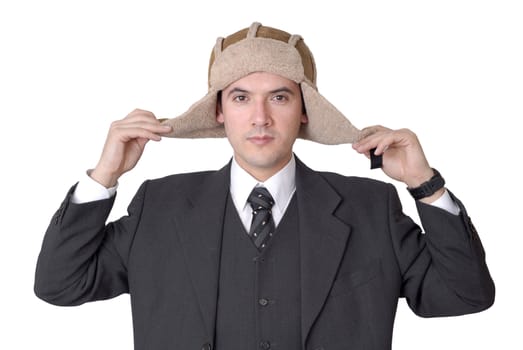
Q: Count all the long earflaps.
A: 2